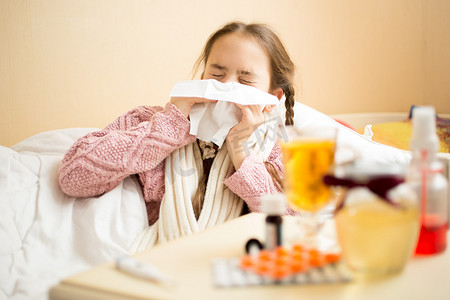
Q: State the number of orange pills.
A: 12